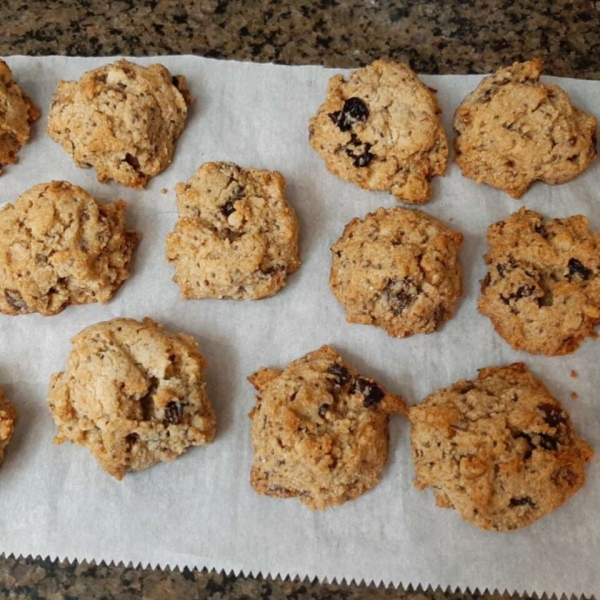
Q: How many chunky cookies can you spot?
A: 12